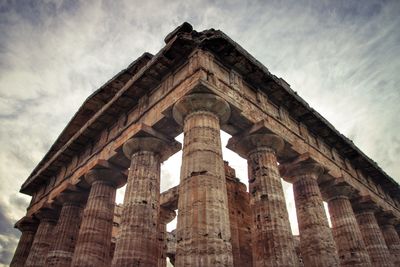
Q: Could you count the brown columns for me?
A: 11